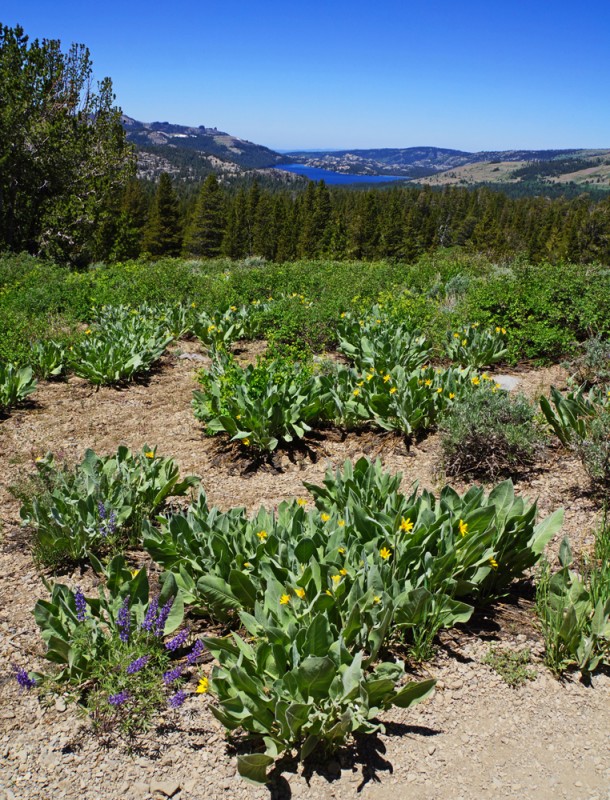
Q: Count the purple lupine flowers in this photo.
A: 14